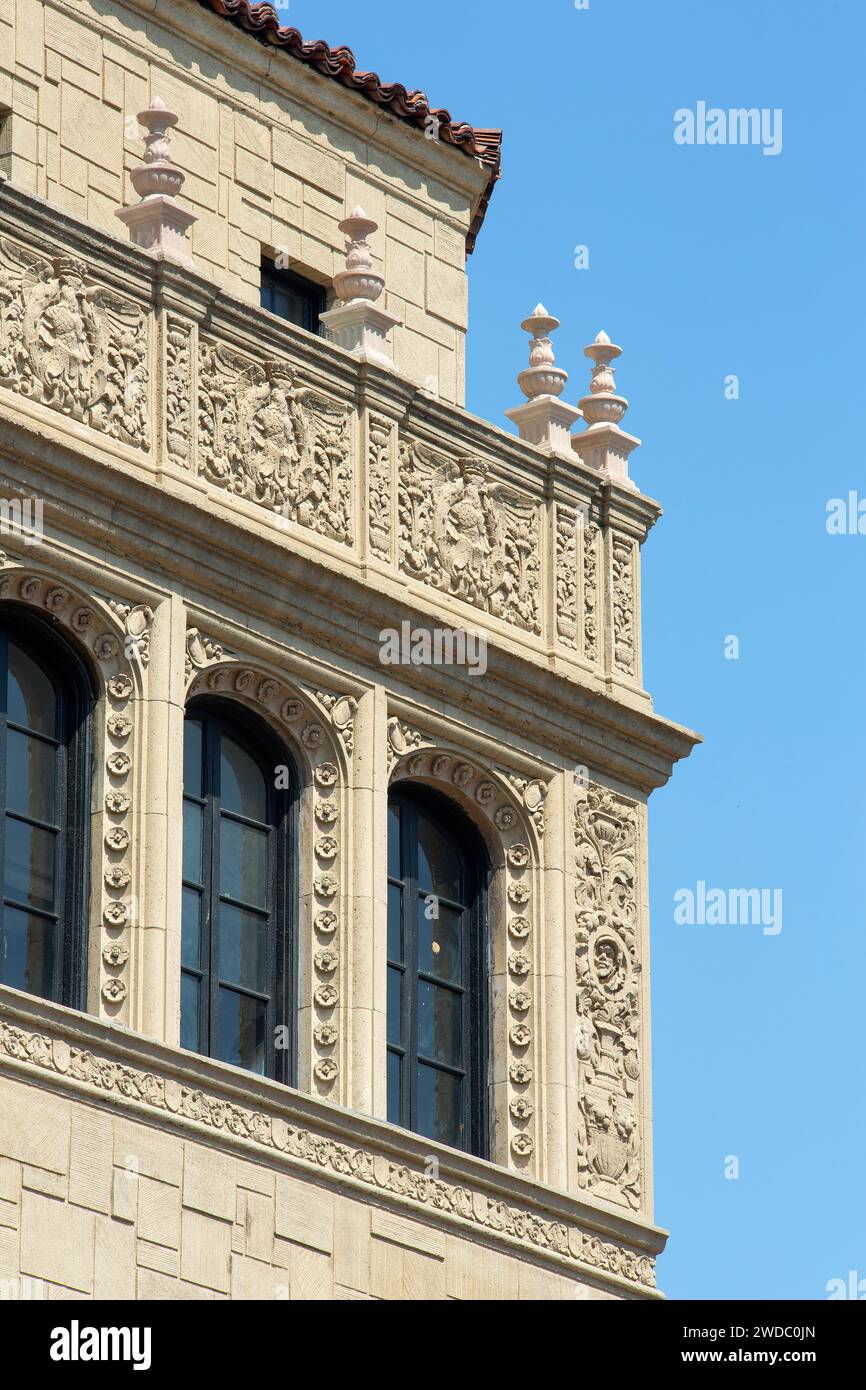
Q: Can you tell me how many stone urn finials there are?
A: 4